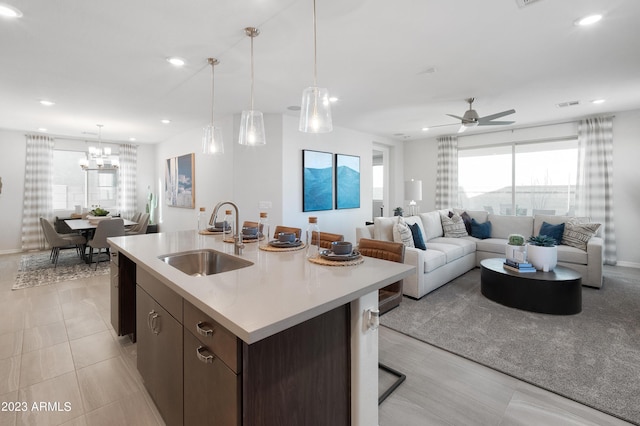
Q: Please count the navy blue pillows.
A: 3